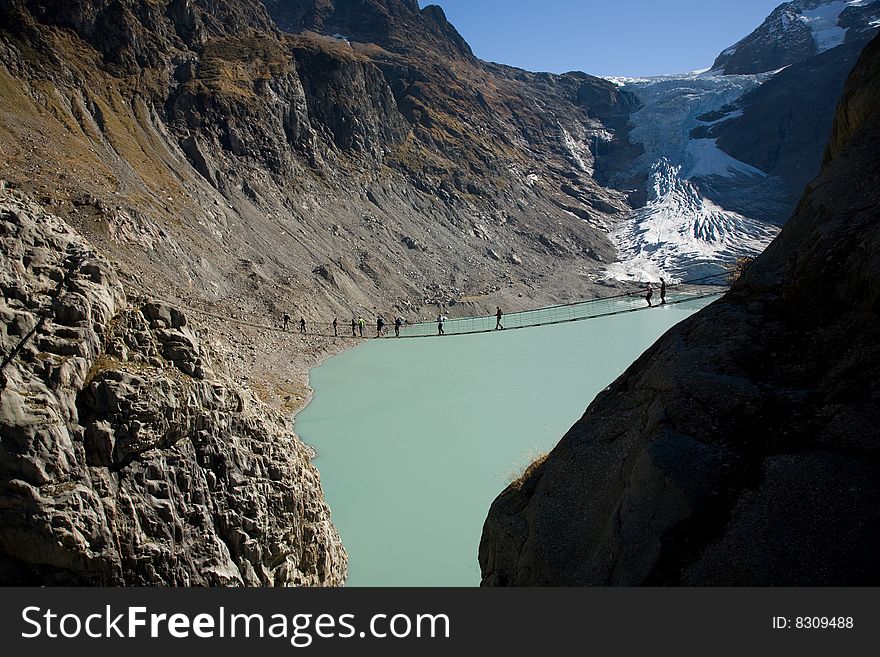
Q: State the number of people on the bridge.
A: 11